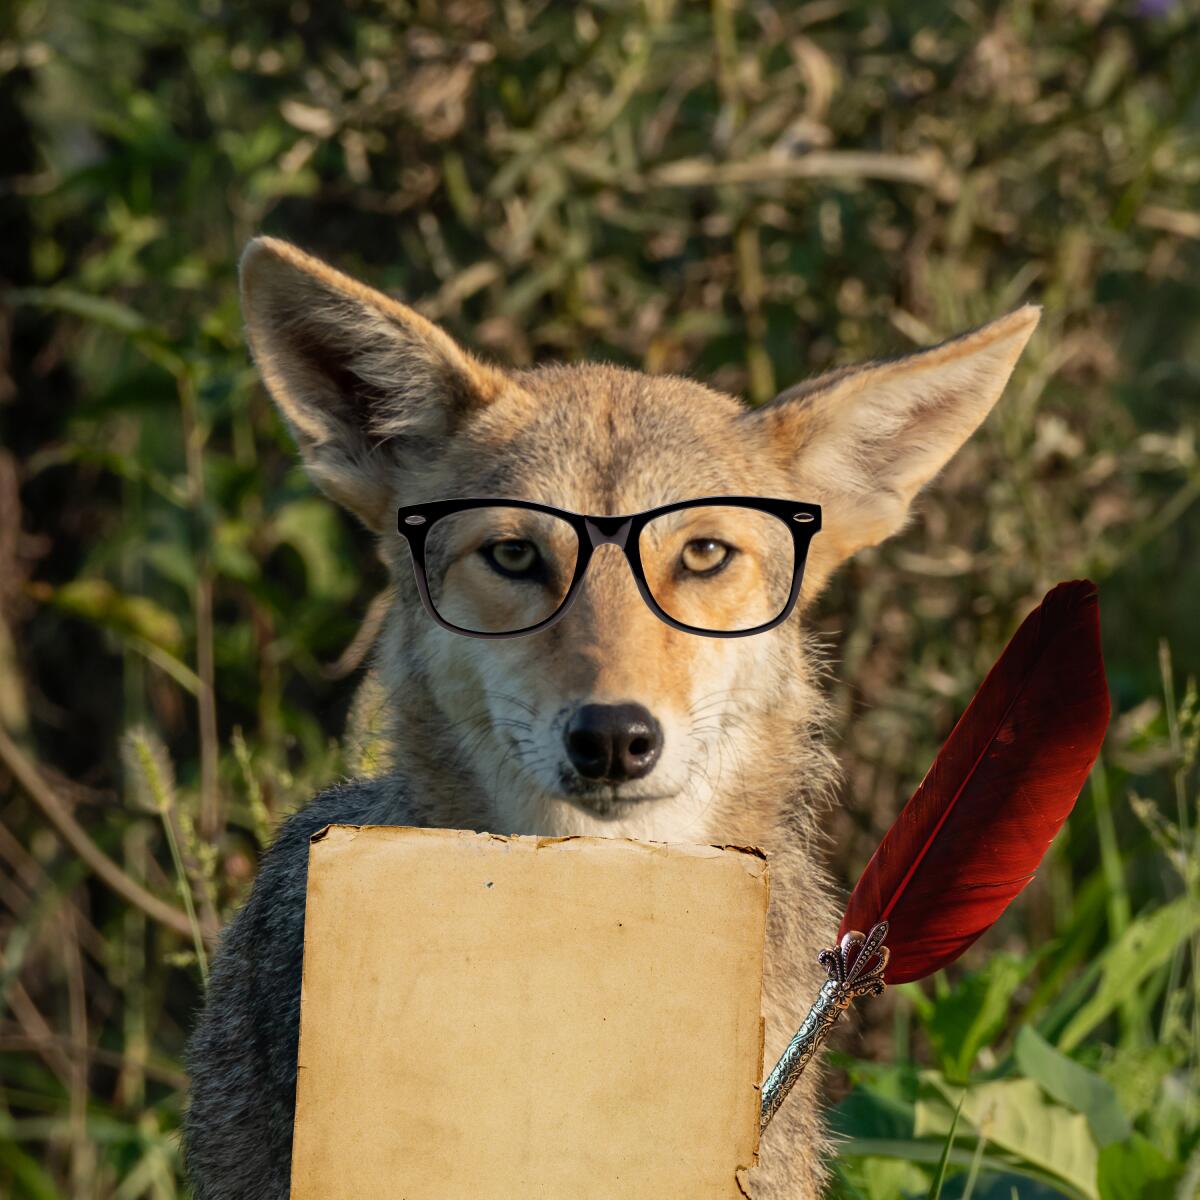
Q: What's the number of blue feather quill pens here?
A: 0